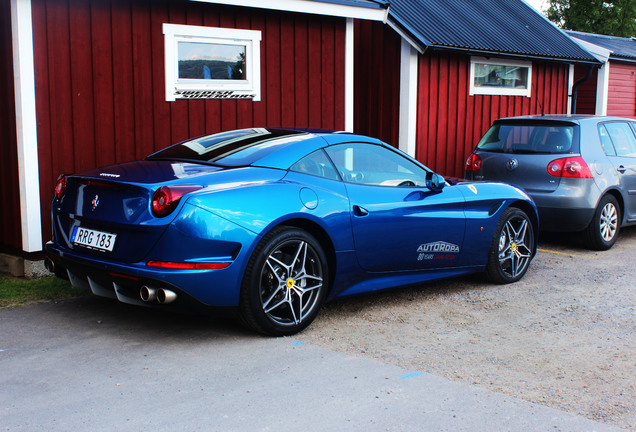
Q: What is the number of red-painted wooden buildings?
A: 3